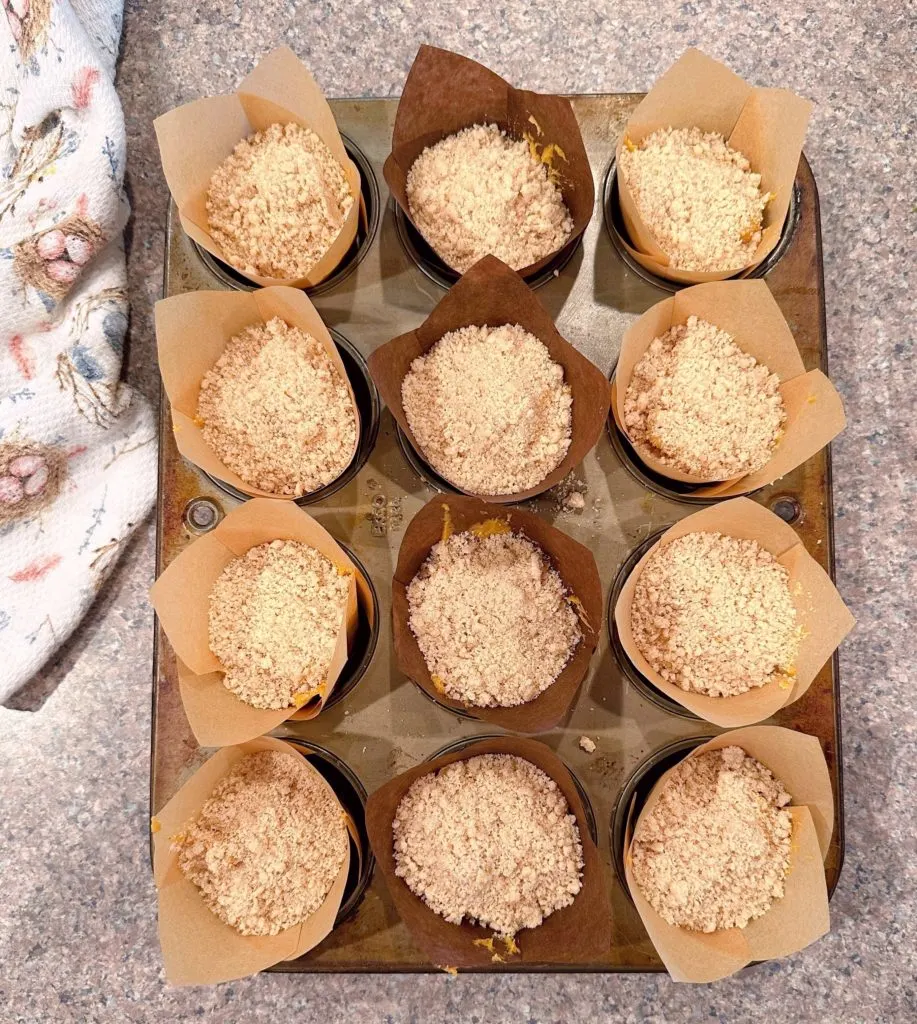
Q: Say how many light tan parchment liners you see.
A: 8